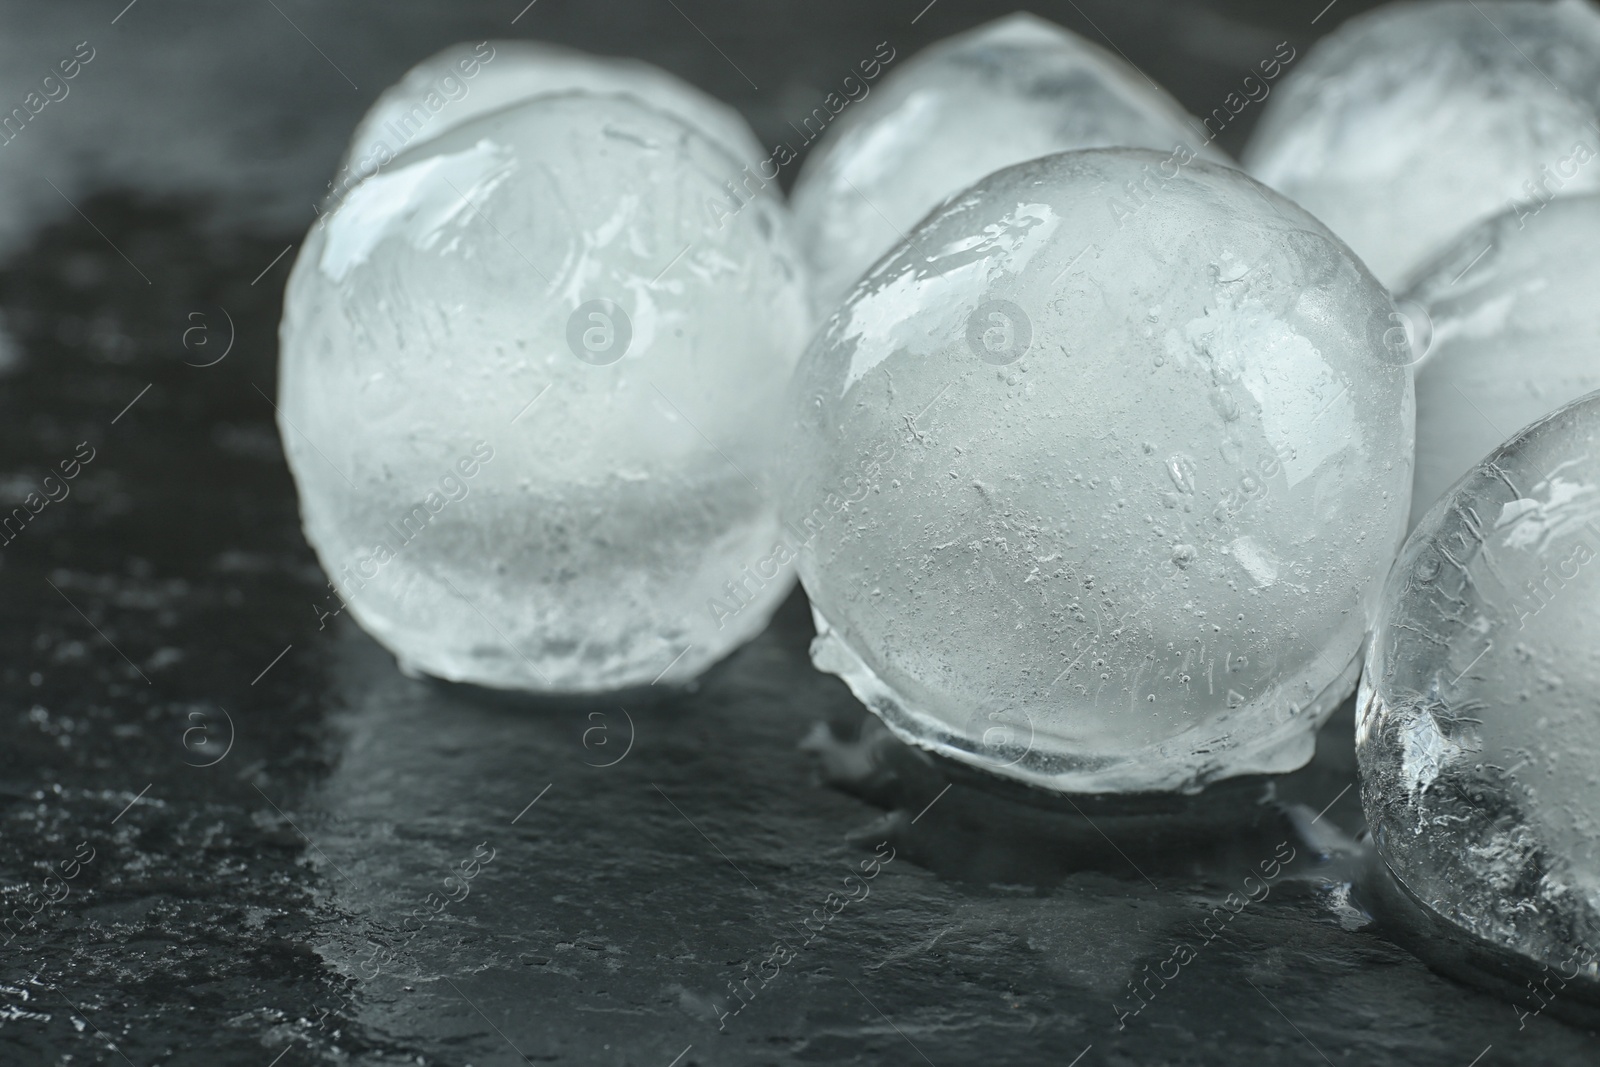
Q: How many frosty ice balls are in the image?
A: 7